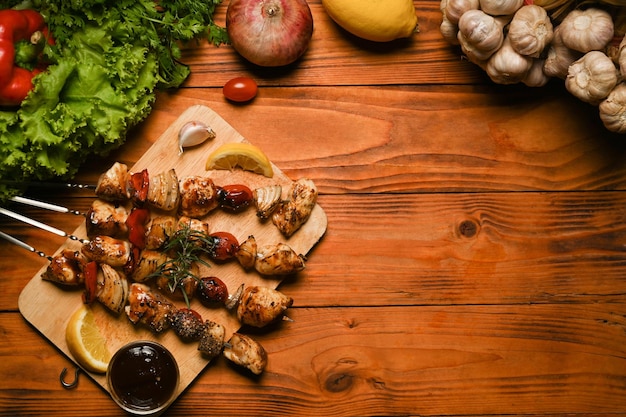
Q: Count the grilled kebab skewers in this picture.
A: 4